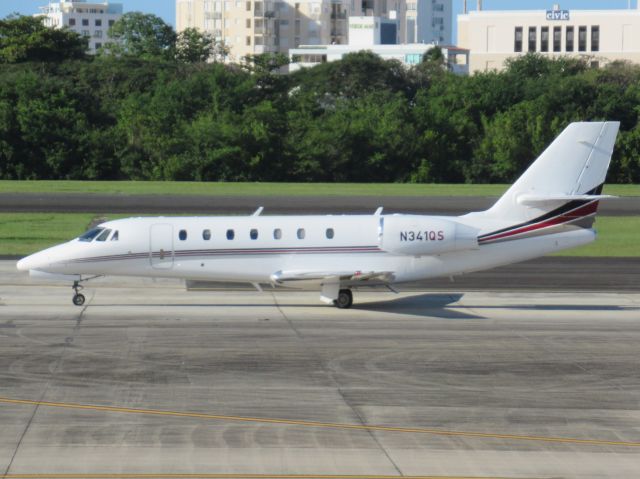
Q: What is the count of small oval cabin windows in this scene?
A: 7